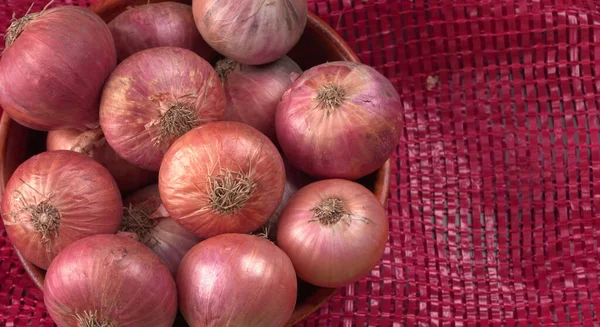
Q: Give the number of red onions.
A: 14